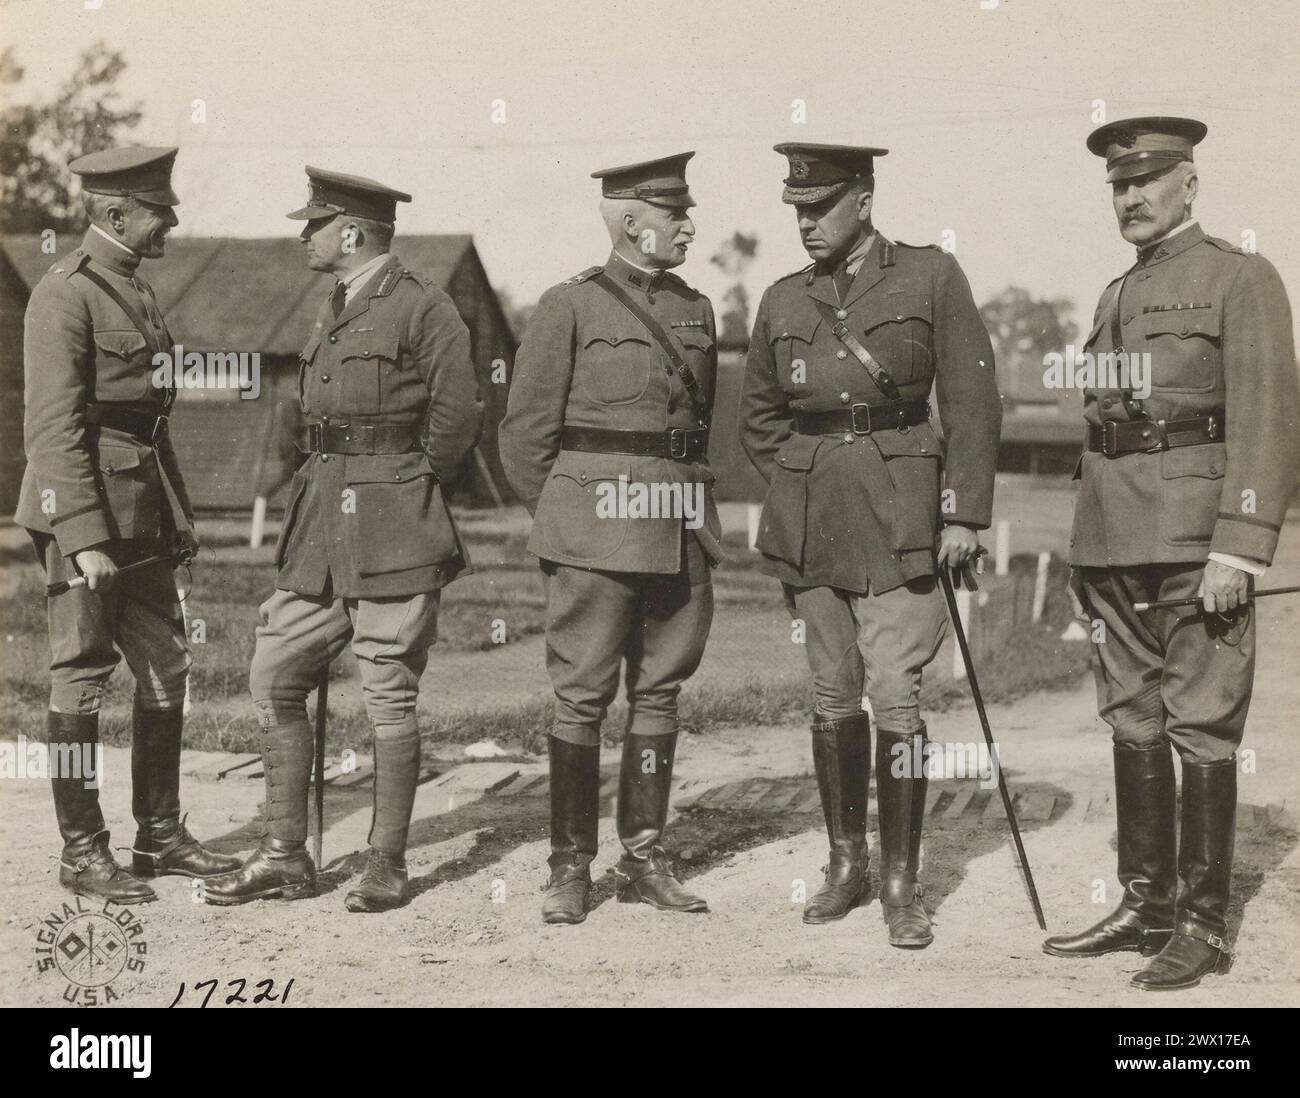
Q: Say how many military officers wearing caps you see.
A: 5